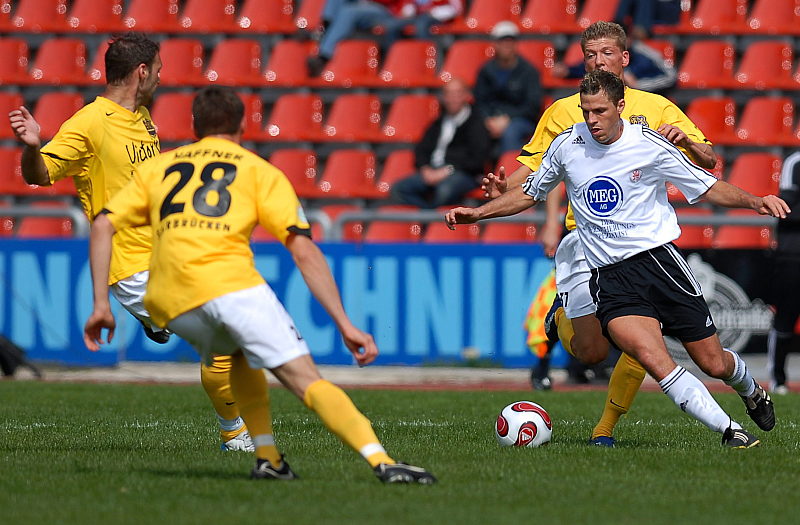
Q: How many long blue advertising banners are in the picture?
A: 1